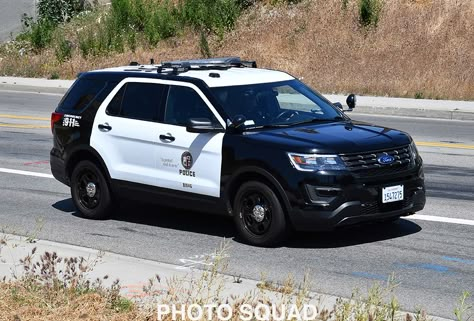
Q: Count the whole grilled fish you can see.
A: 0